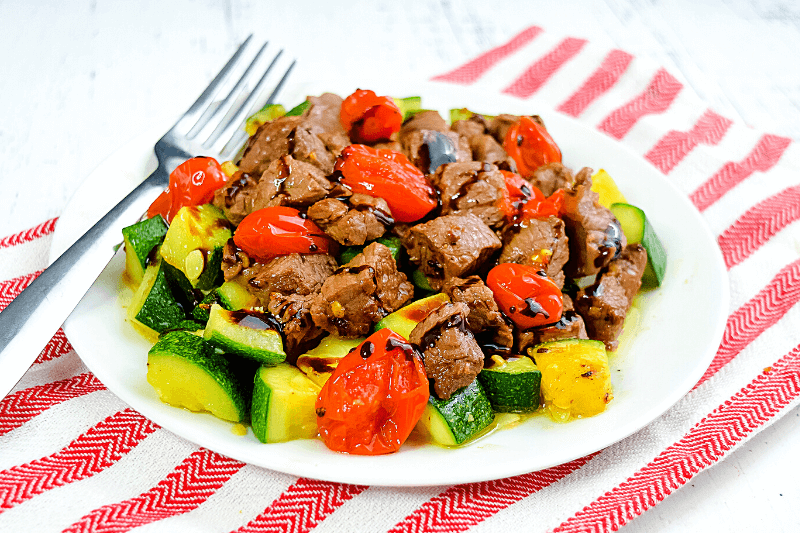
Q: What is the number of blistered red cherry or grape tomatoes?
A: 8